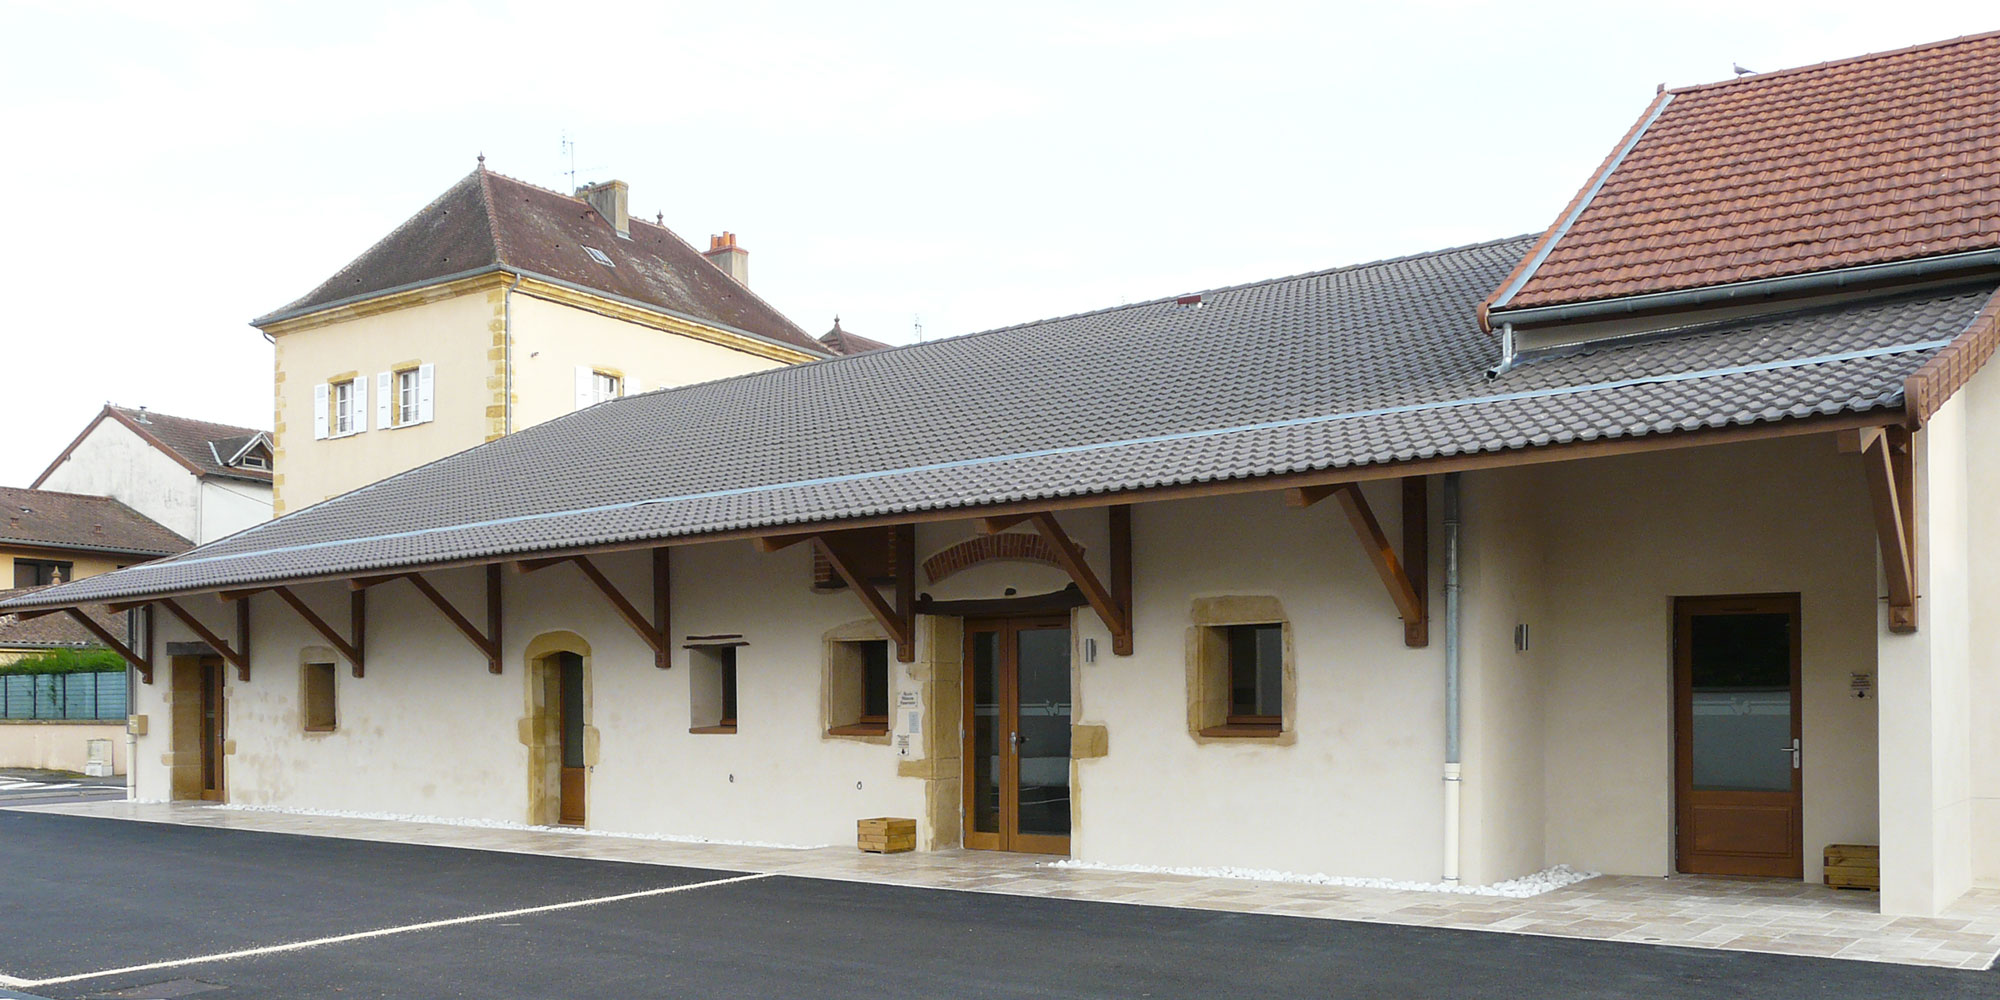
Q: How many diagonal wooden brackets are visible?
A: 9